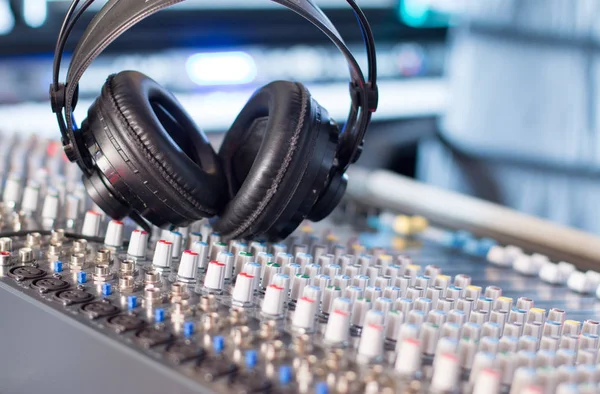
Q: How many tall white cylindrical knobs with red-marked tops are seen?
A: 15